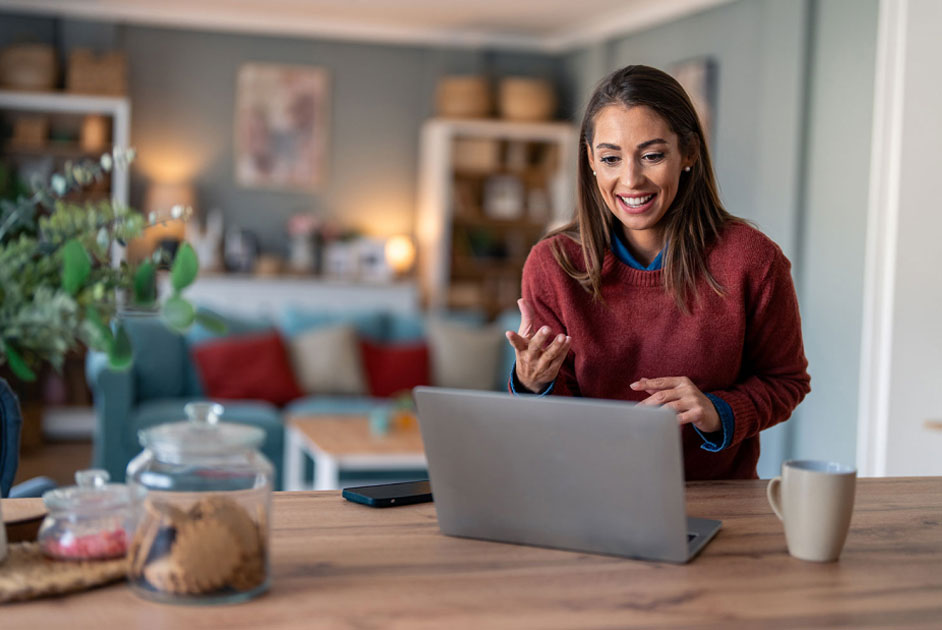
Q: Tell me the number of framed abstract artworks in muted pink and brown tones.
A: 1